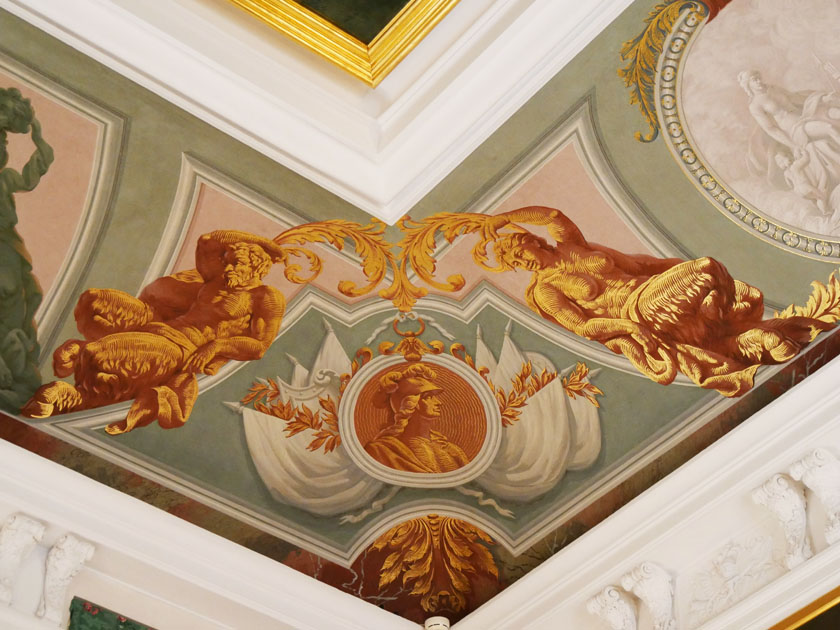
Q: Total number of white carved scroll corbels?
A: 6